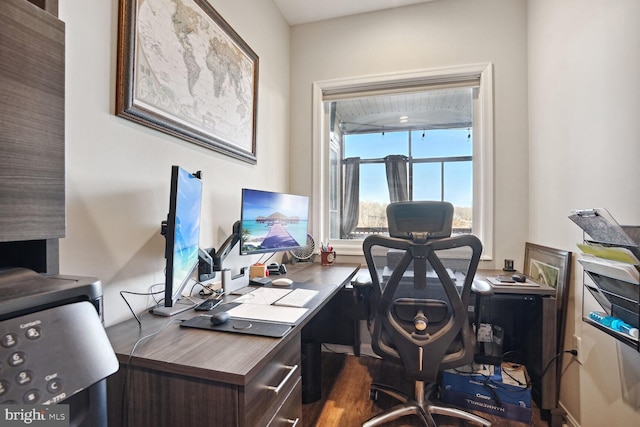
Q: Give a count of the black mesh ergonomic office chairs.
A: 1